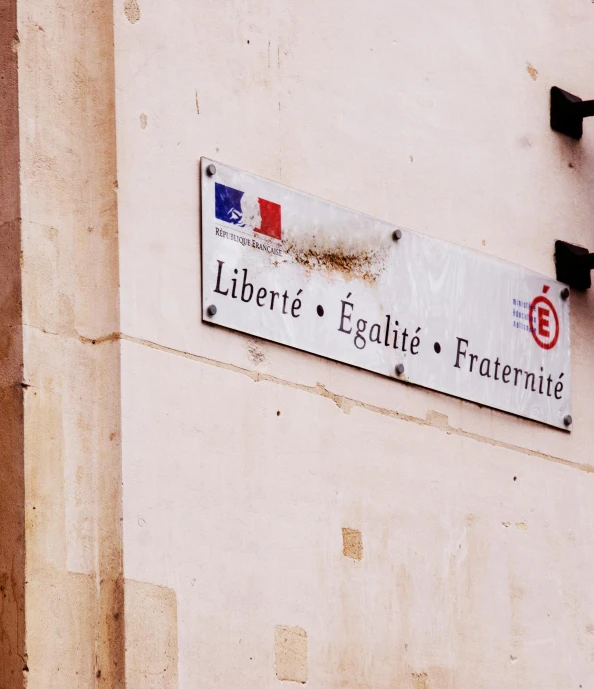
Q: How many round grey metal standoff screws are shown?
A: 6